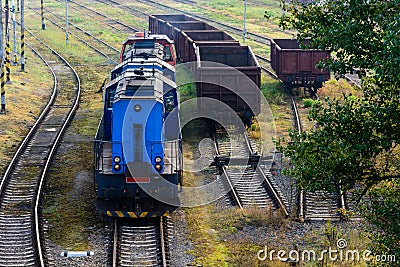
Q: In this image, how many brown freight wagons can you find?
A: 6